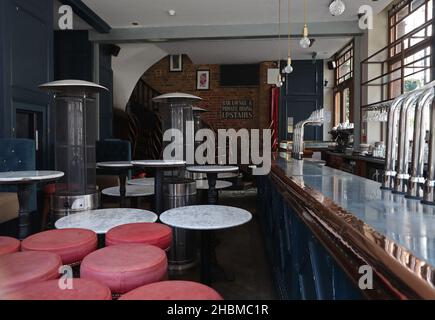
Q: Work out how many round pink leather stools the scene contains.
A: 7